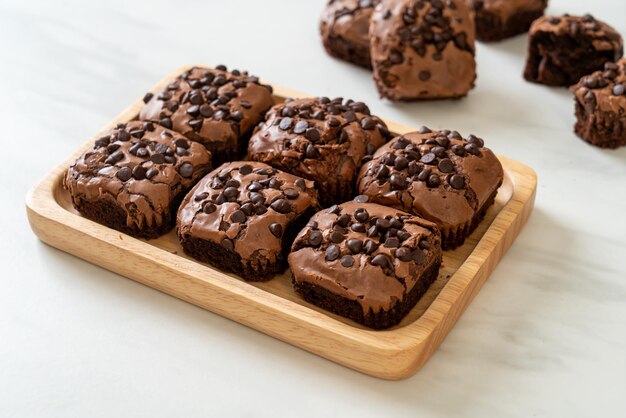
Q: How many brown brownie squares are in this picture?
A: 11